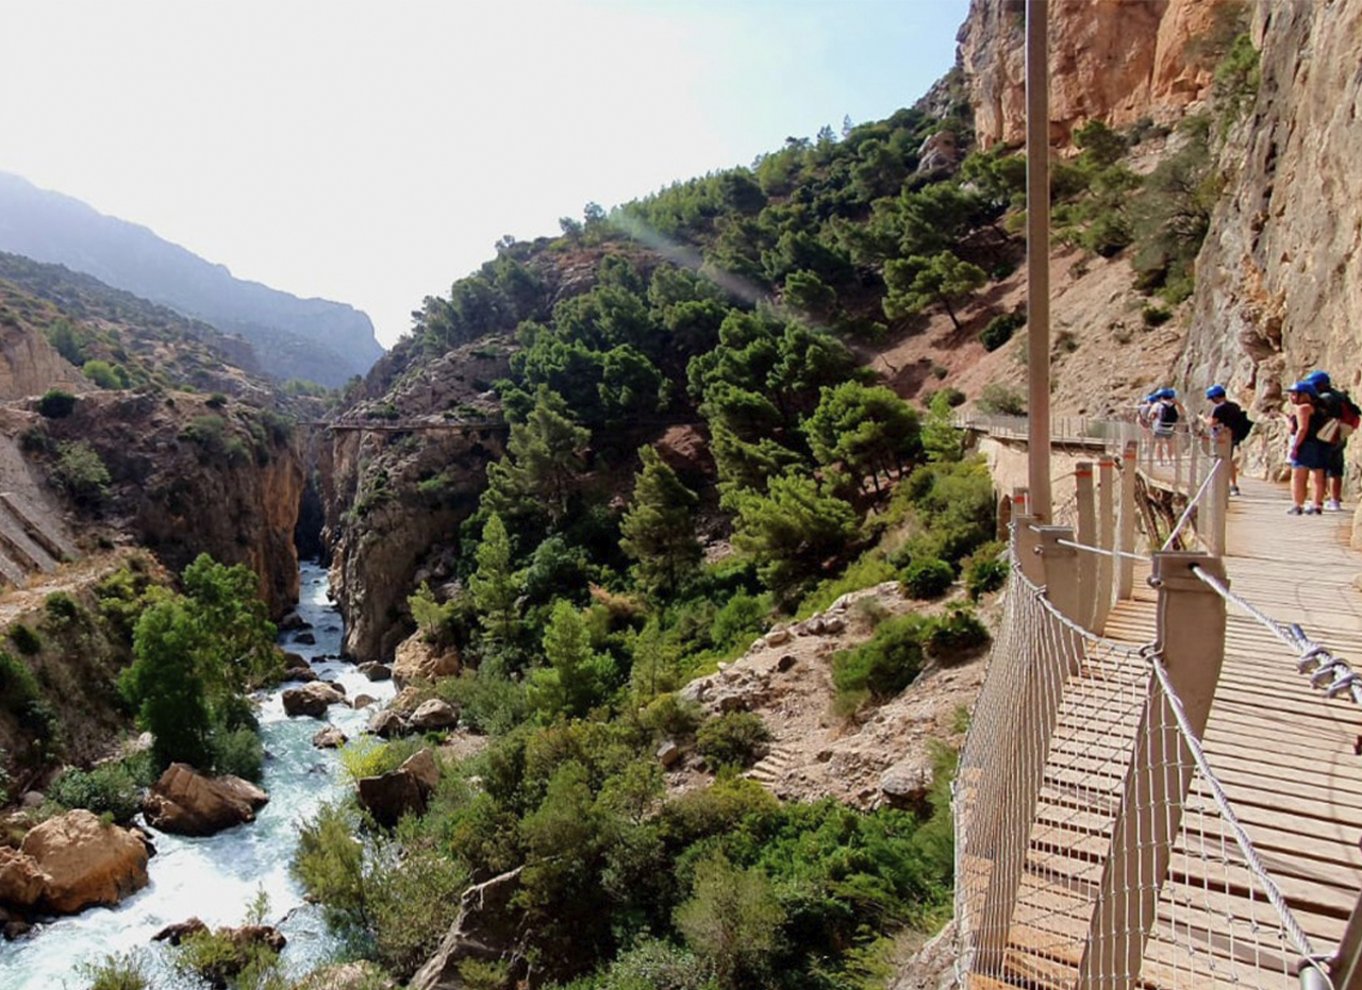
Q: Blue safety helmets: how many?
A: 5